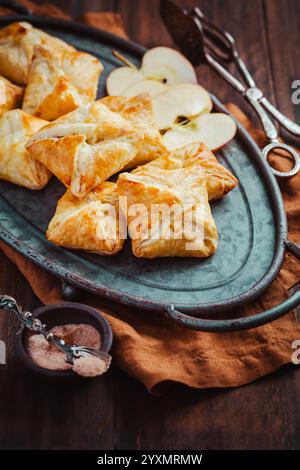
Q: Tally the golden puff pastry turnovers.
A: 9